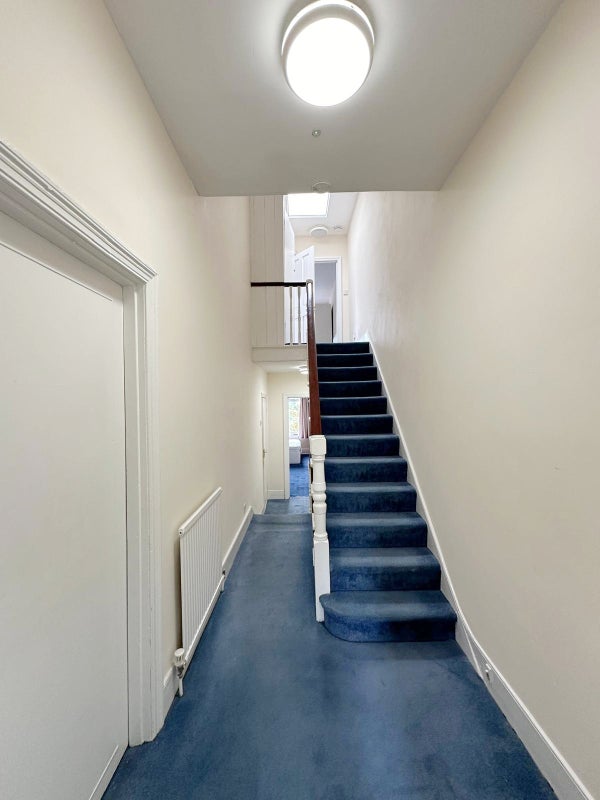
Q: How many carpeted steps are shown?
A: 12